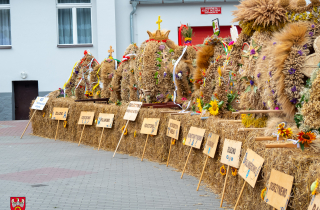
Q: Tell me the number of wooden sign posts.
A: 13